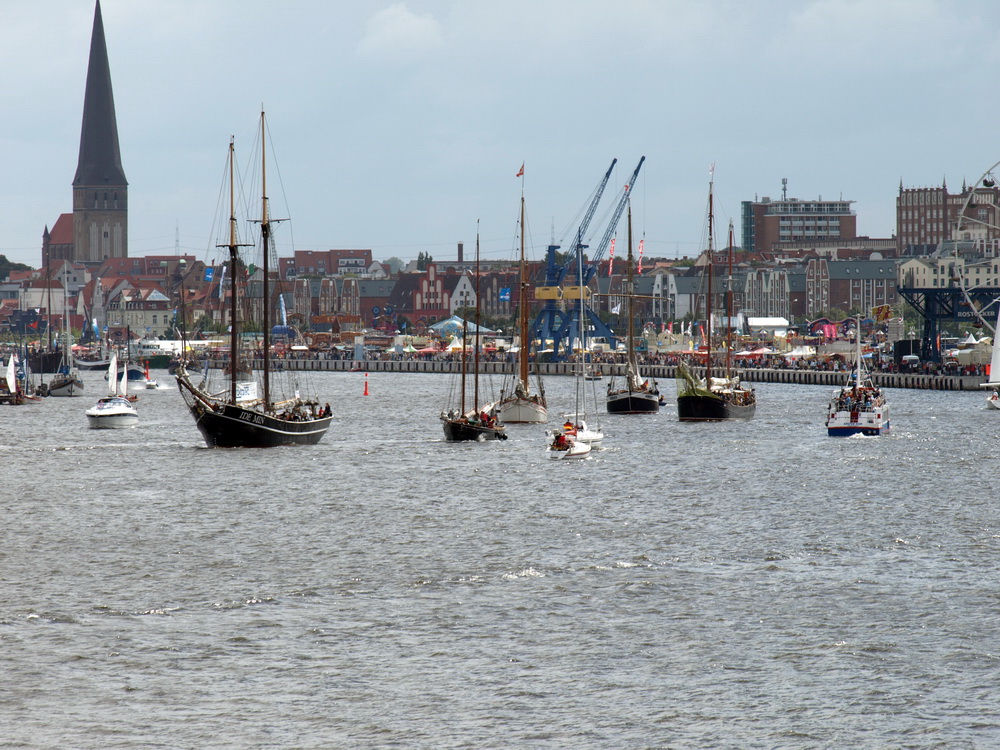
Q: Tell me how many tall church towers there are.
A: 1